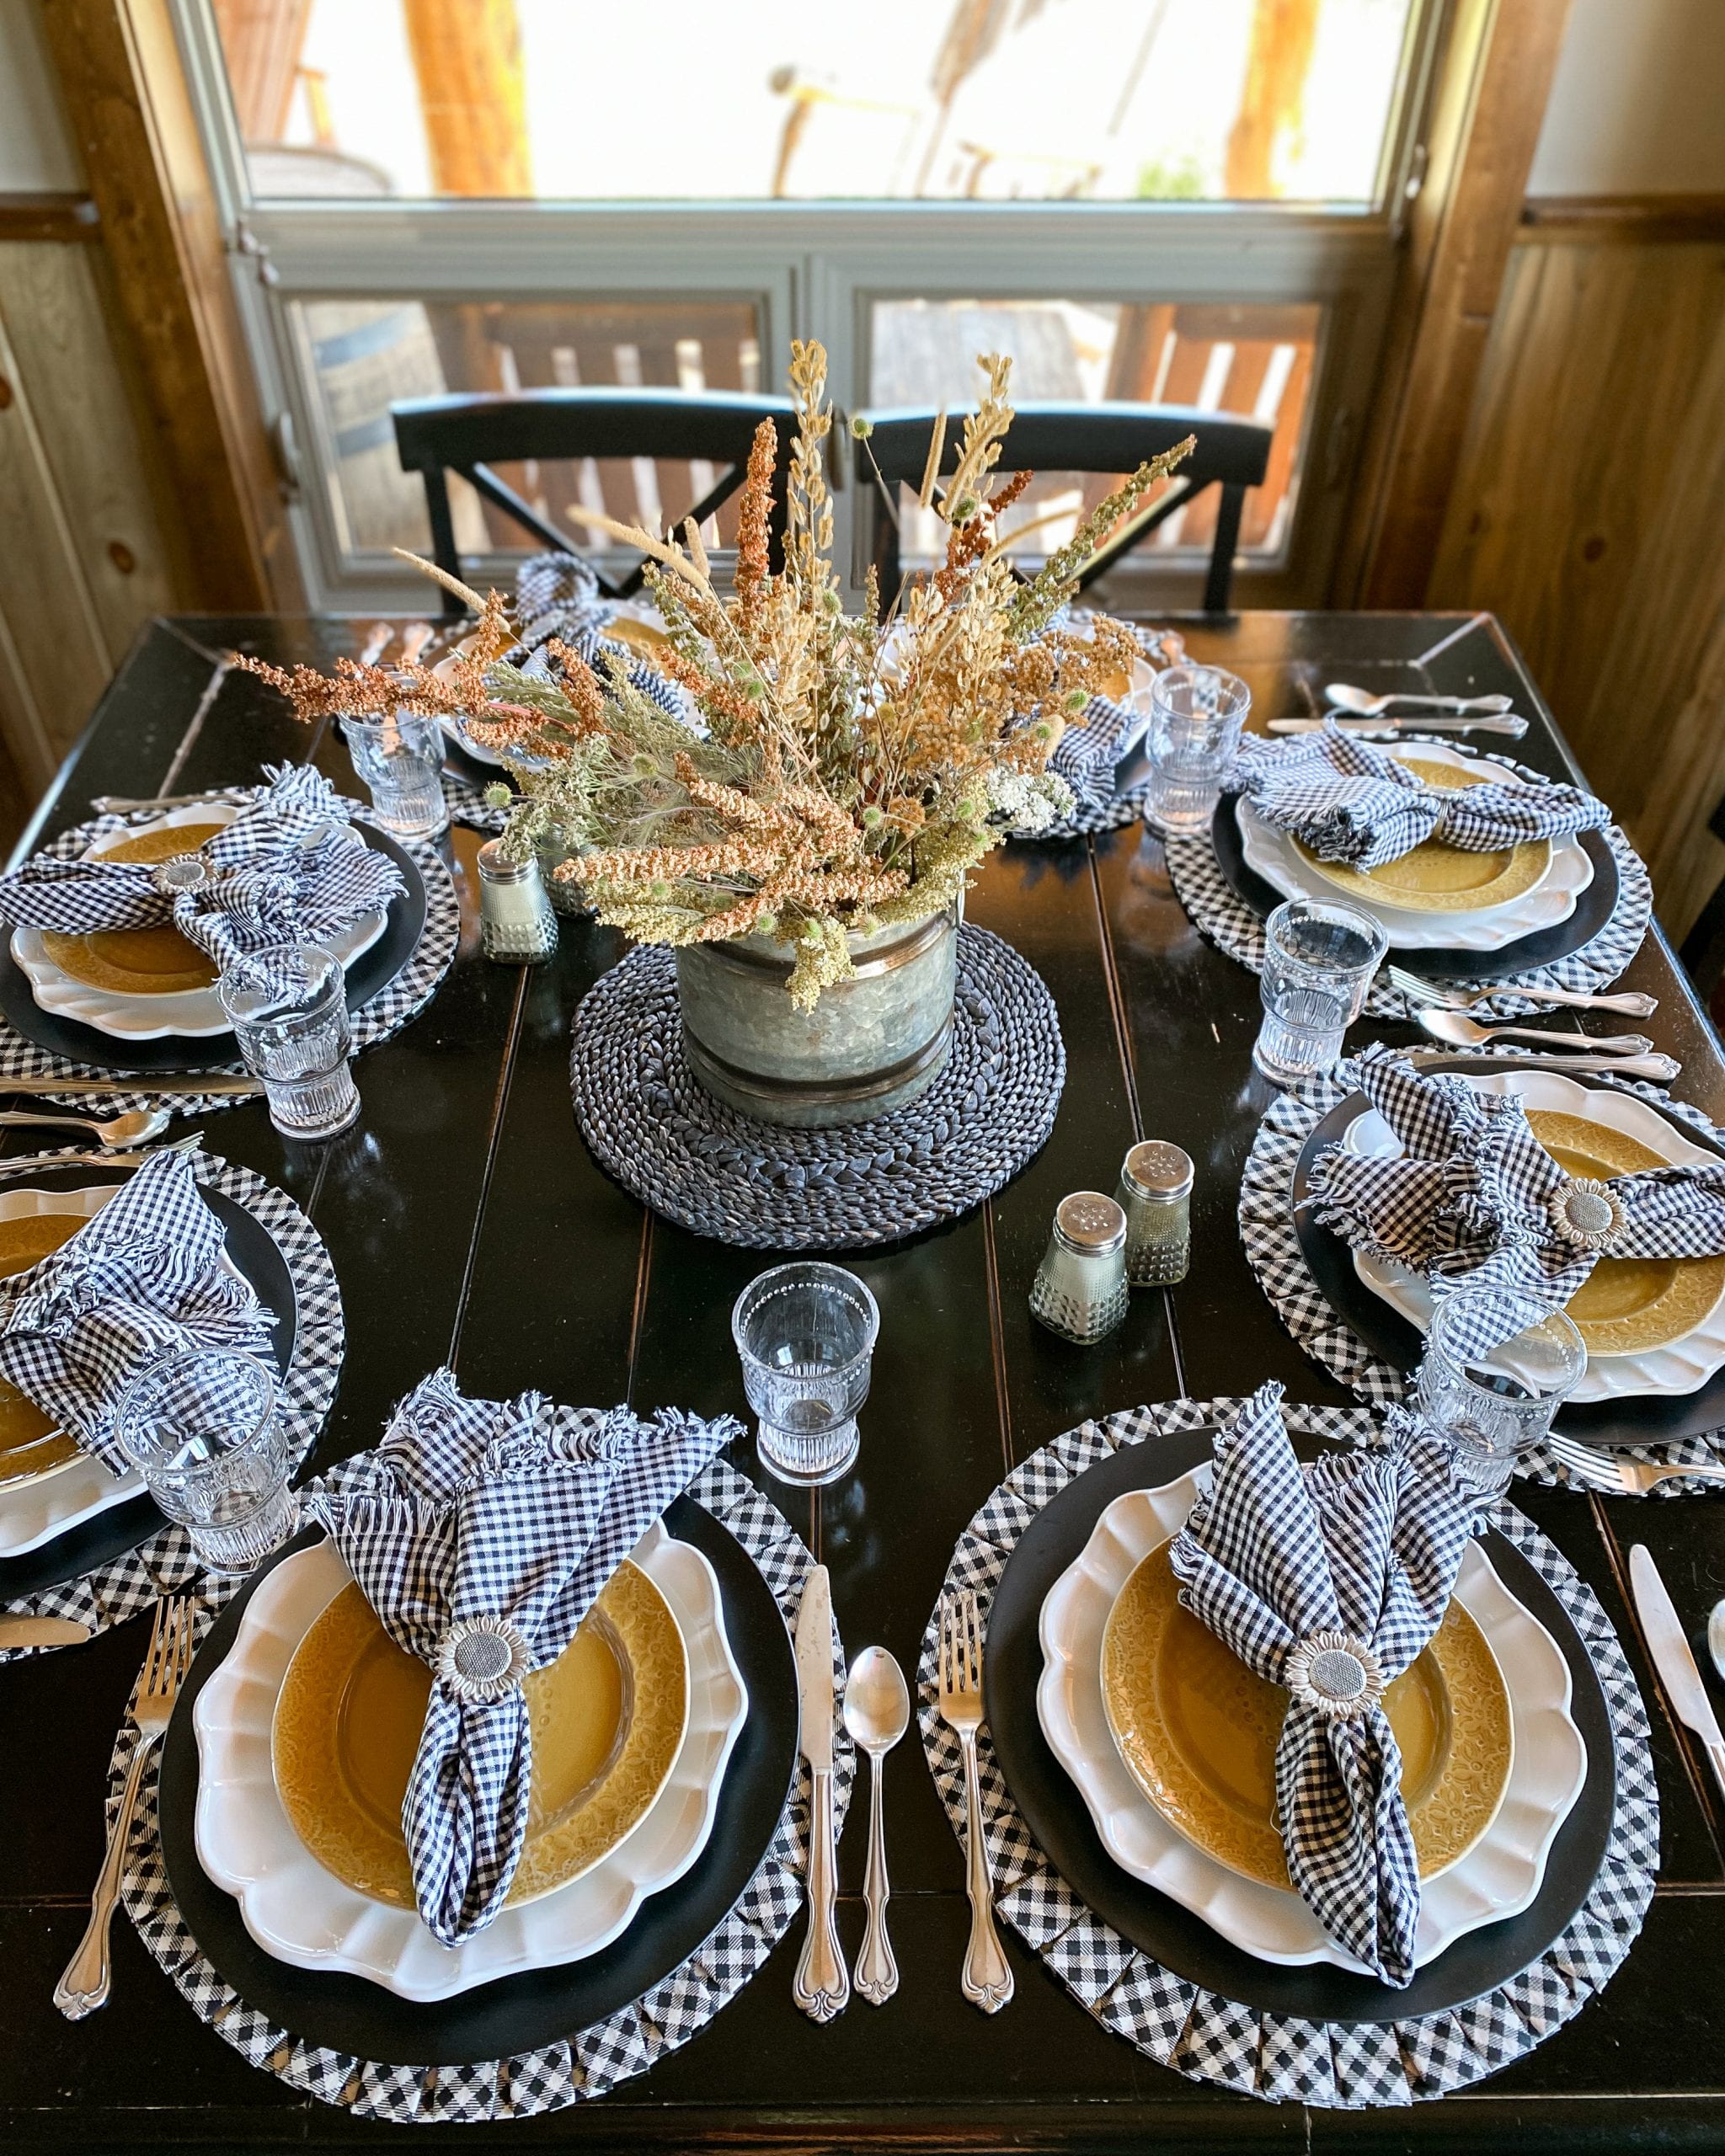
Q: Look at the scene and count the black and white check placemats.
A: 8